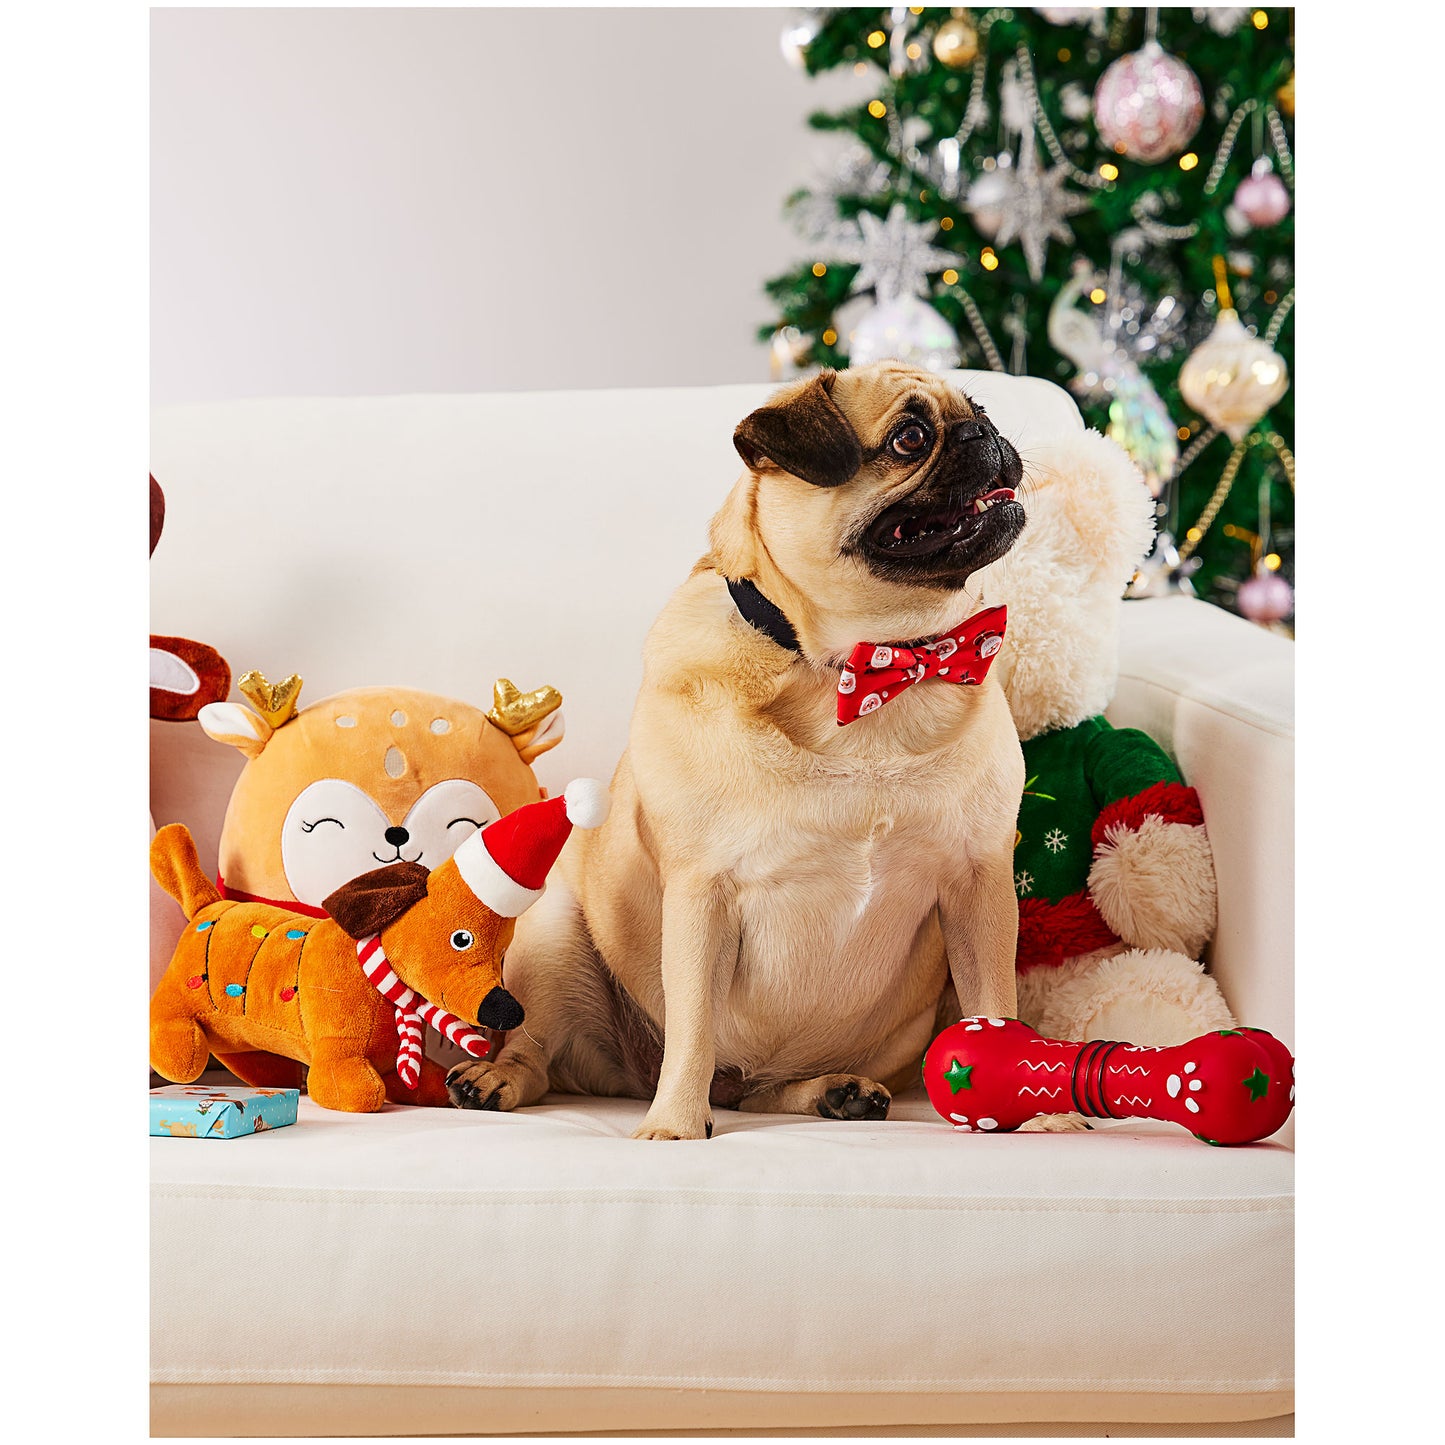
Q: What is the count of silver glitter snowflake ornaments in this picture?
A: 2